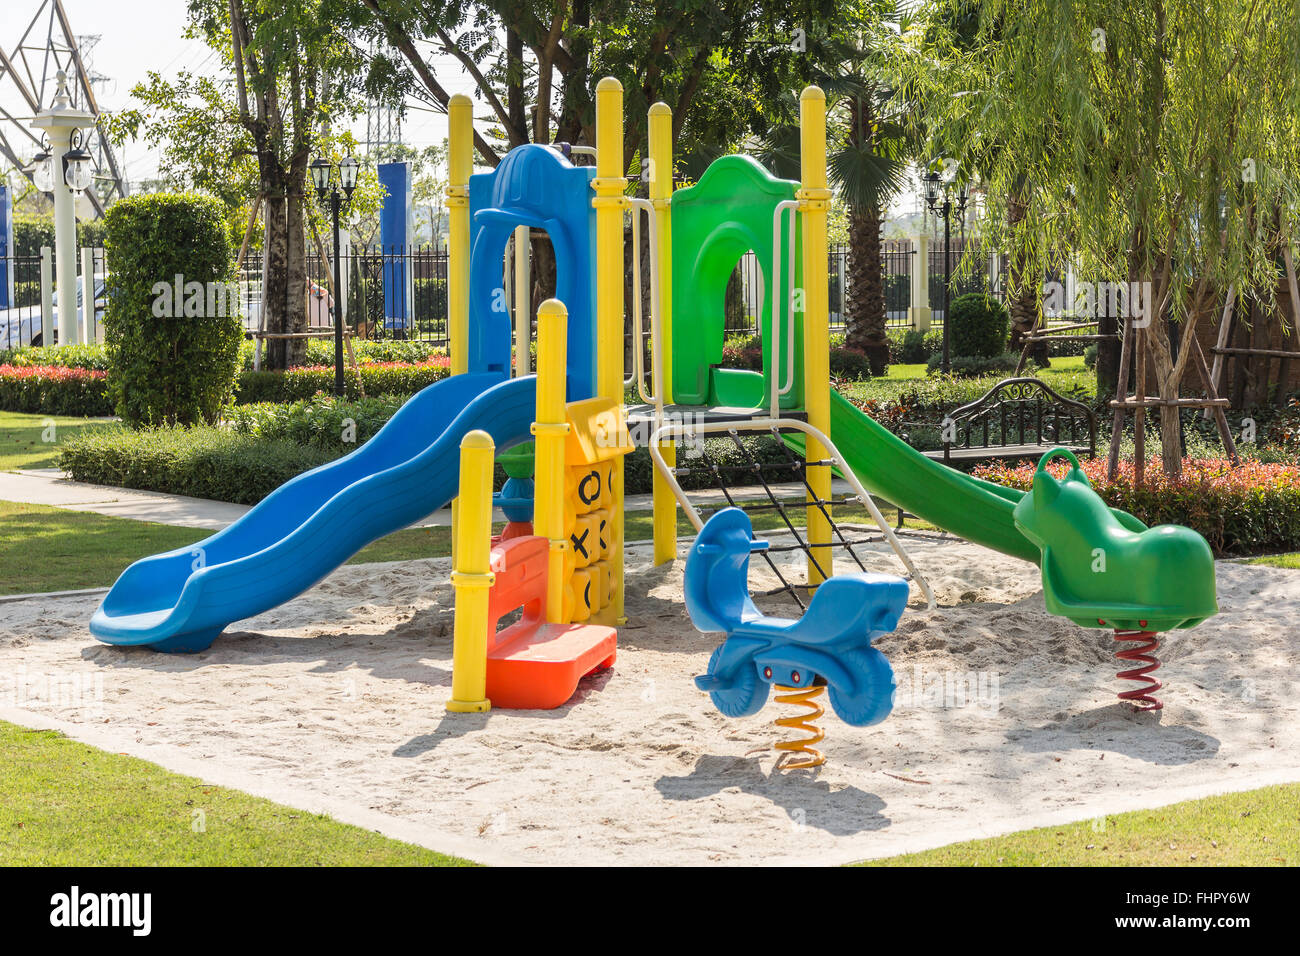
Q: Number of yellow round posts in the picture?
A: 6